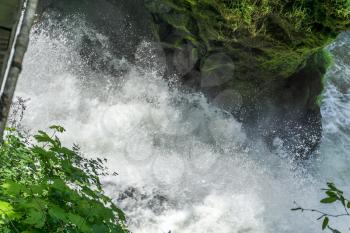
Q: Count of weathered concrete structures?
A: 1